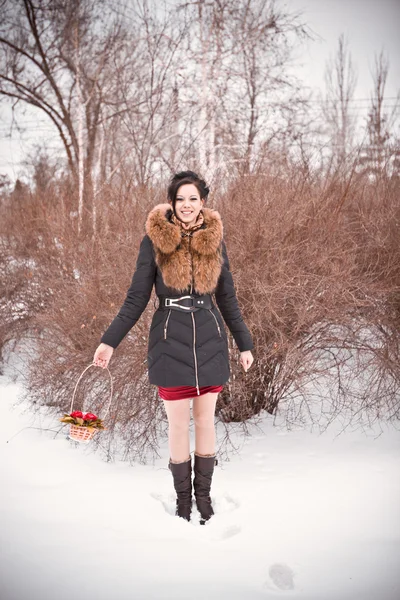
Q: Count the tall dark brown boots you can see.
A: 2